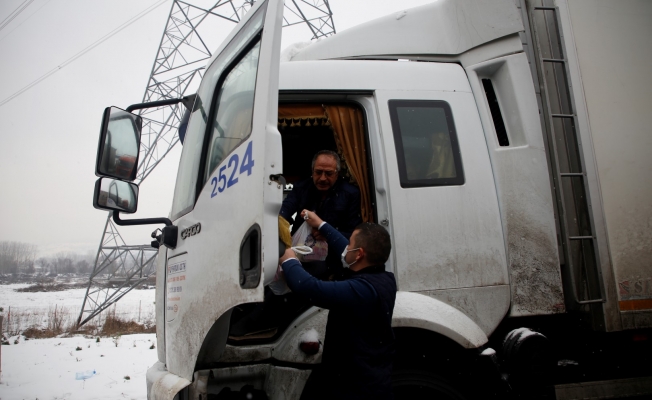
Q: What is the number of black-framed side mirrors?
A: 2